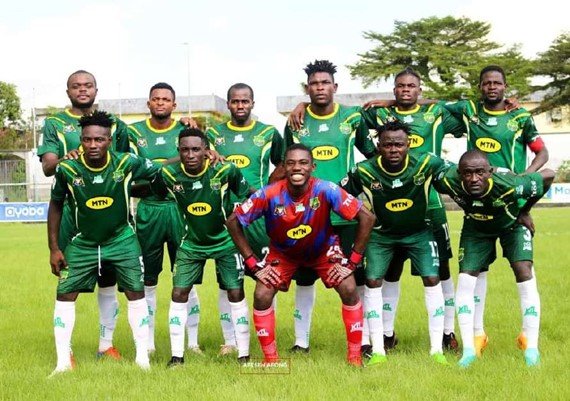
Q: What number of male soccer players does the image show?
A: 11